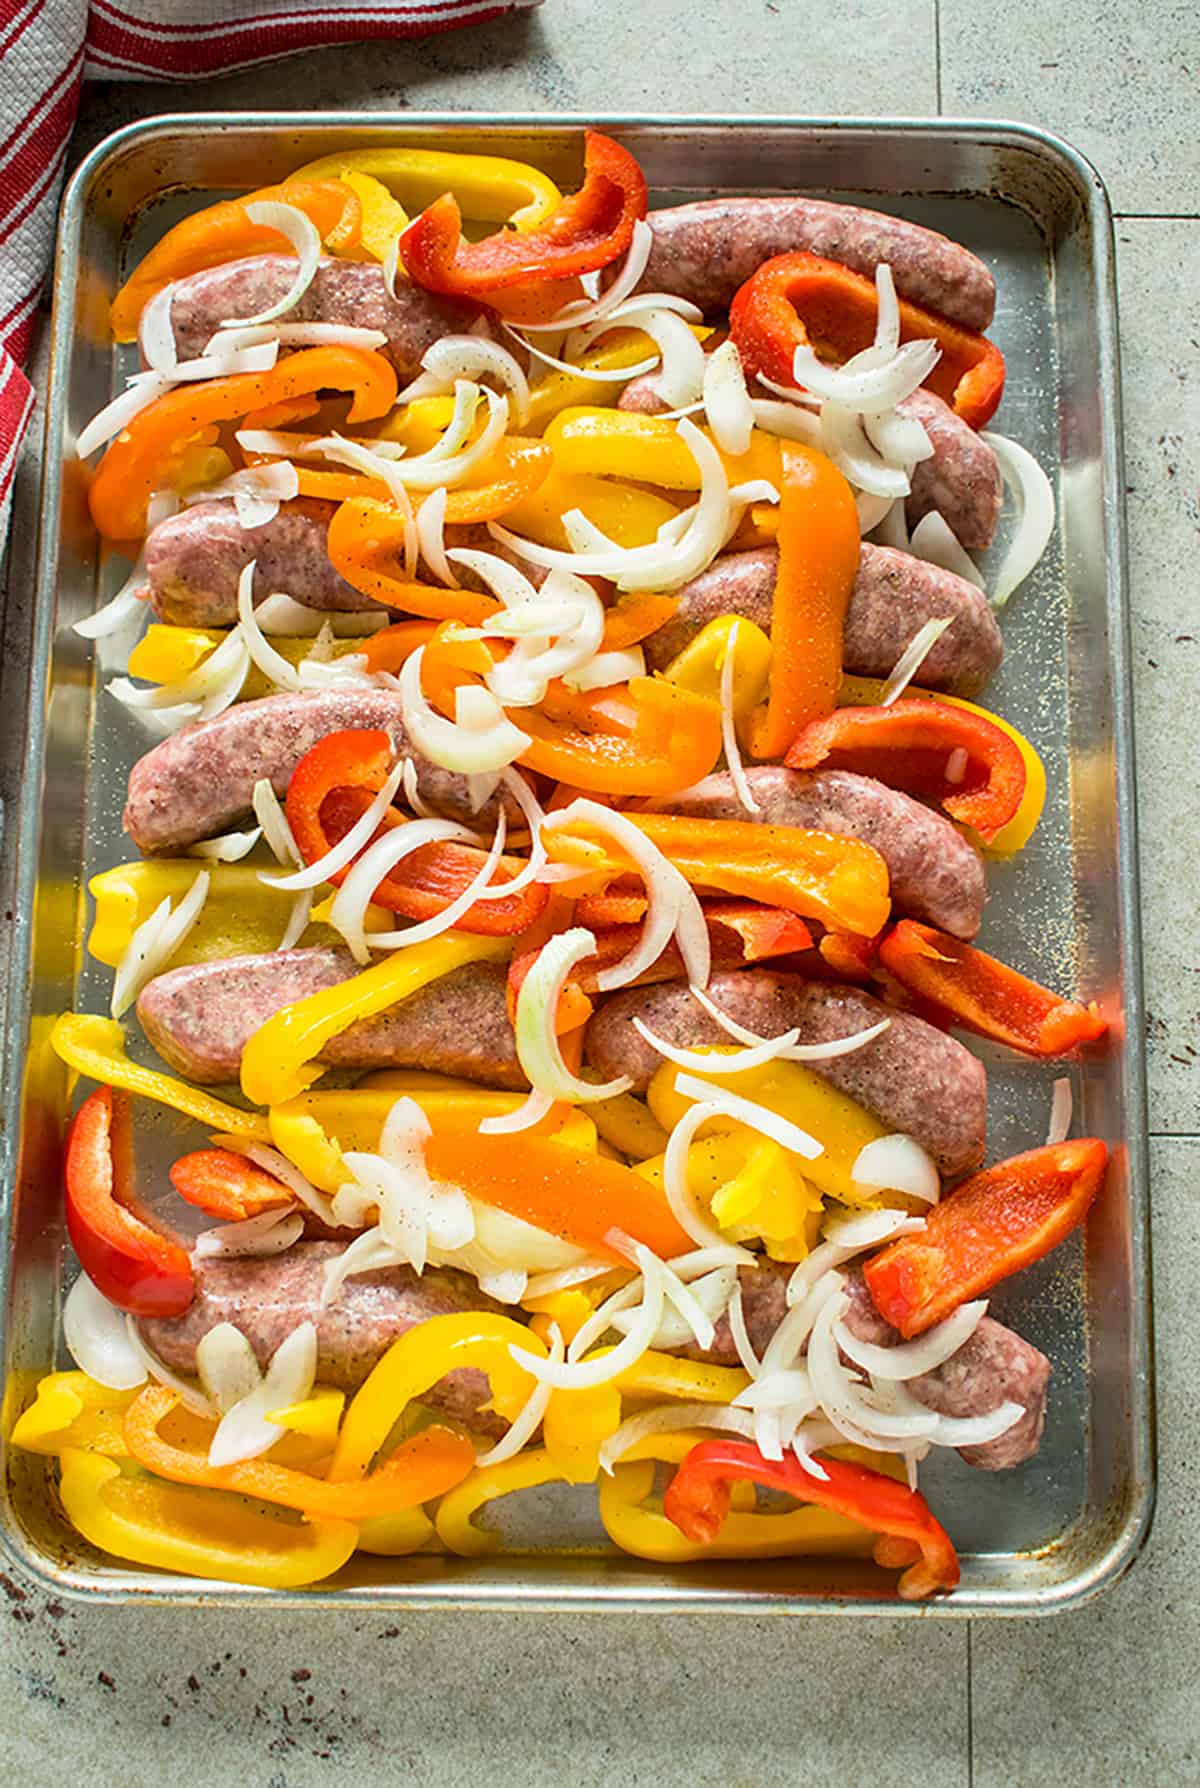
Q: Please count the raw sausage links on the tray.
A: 11